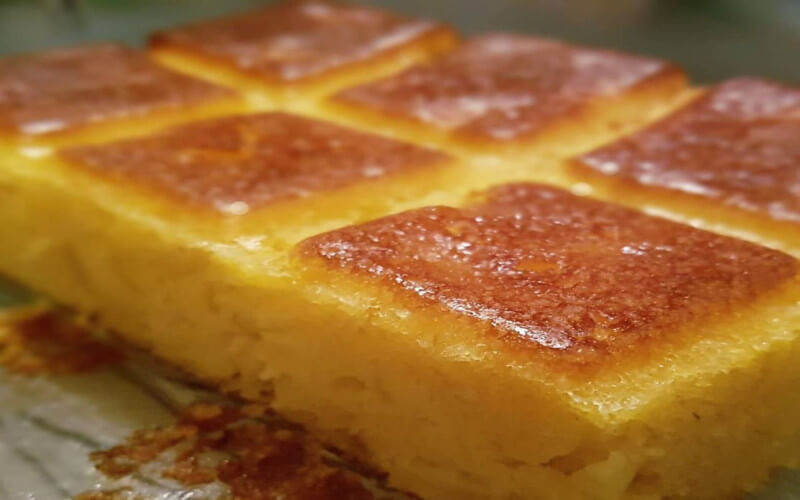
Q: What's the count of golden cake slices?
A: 6